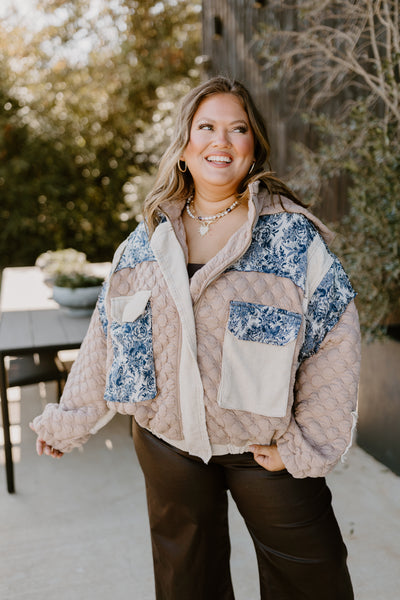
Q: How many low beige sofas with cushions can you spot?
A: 0